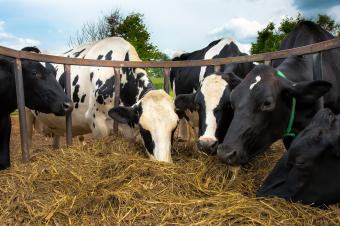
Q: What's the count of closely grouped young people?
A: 0